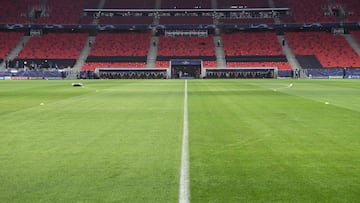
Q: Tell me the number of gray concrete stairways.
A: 6